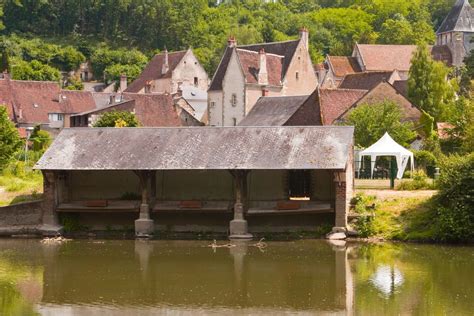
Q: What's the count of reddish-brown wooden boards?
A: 3